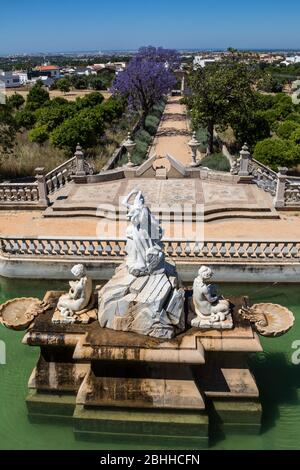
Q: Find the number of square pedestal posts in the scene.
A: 4